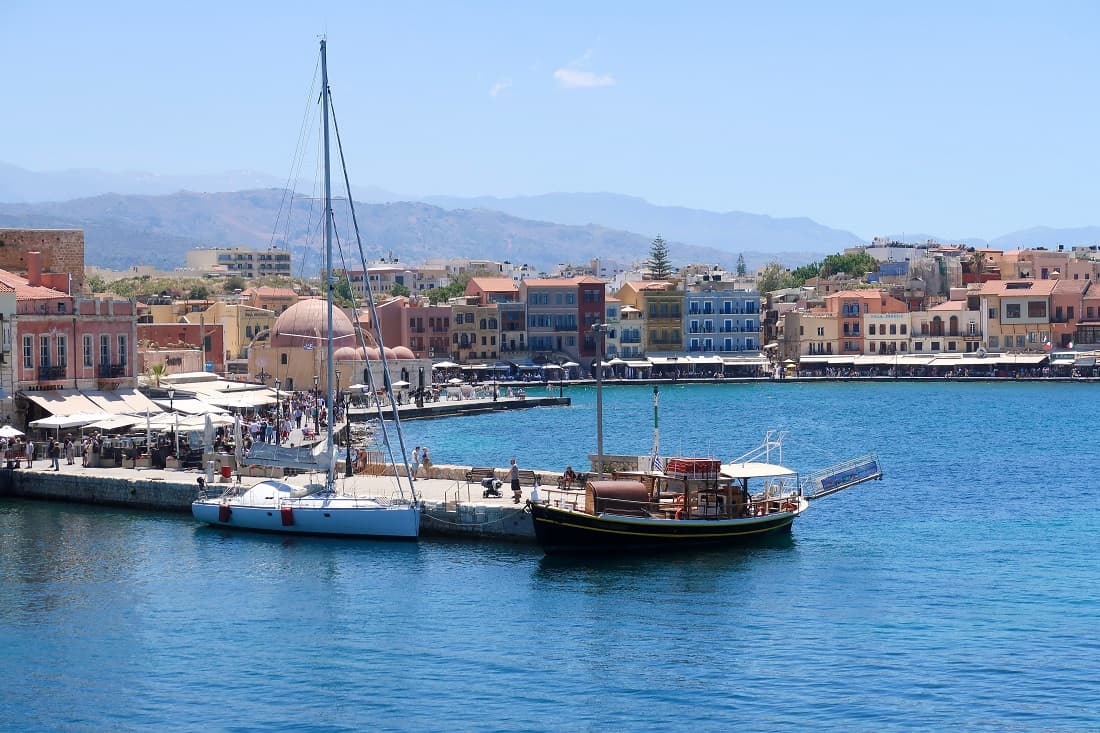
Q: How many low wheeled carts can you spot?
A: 1